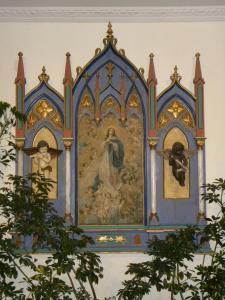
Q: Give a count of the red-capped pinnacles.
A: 4